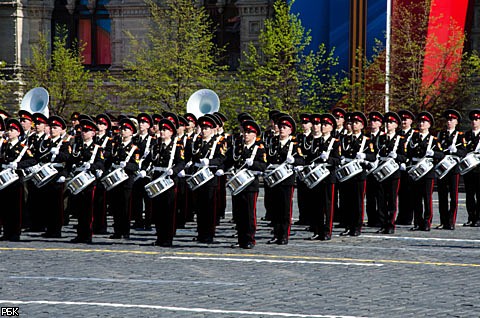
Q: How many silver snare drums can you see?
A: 14